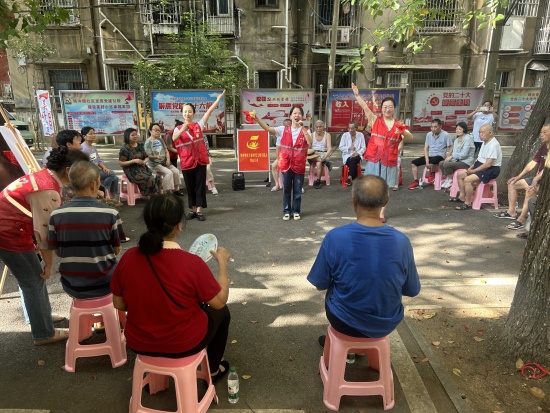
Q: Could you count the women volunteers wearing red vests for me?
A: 4